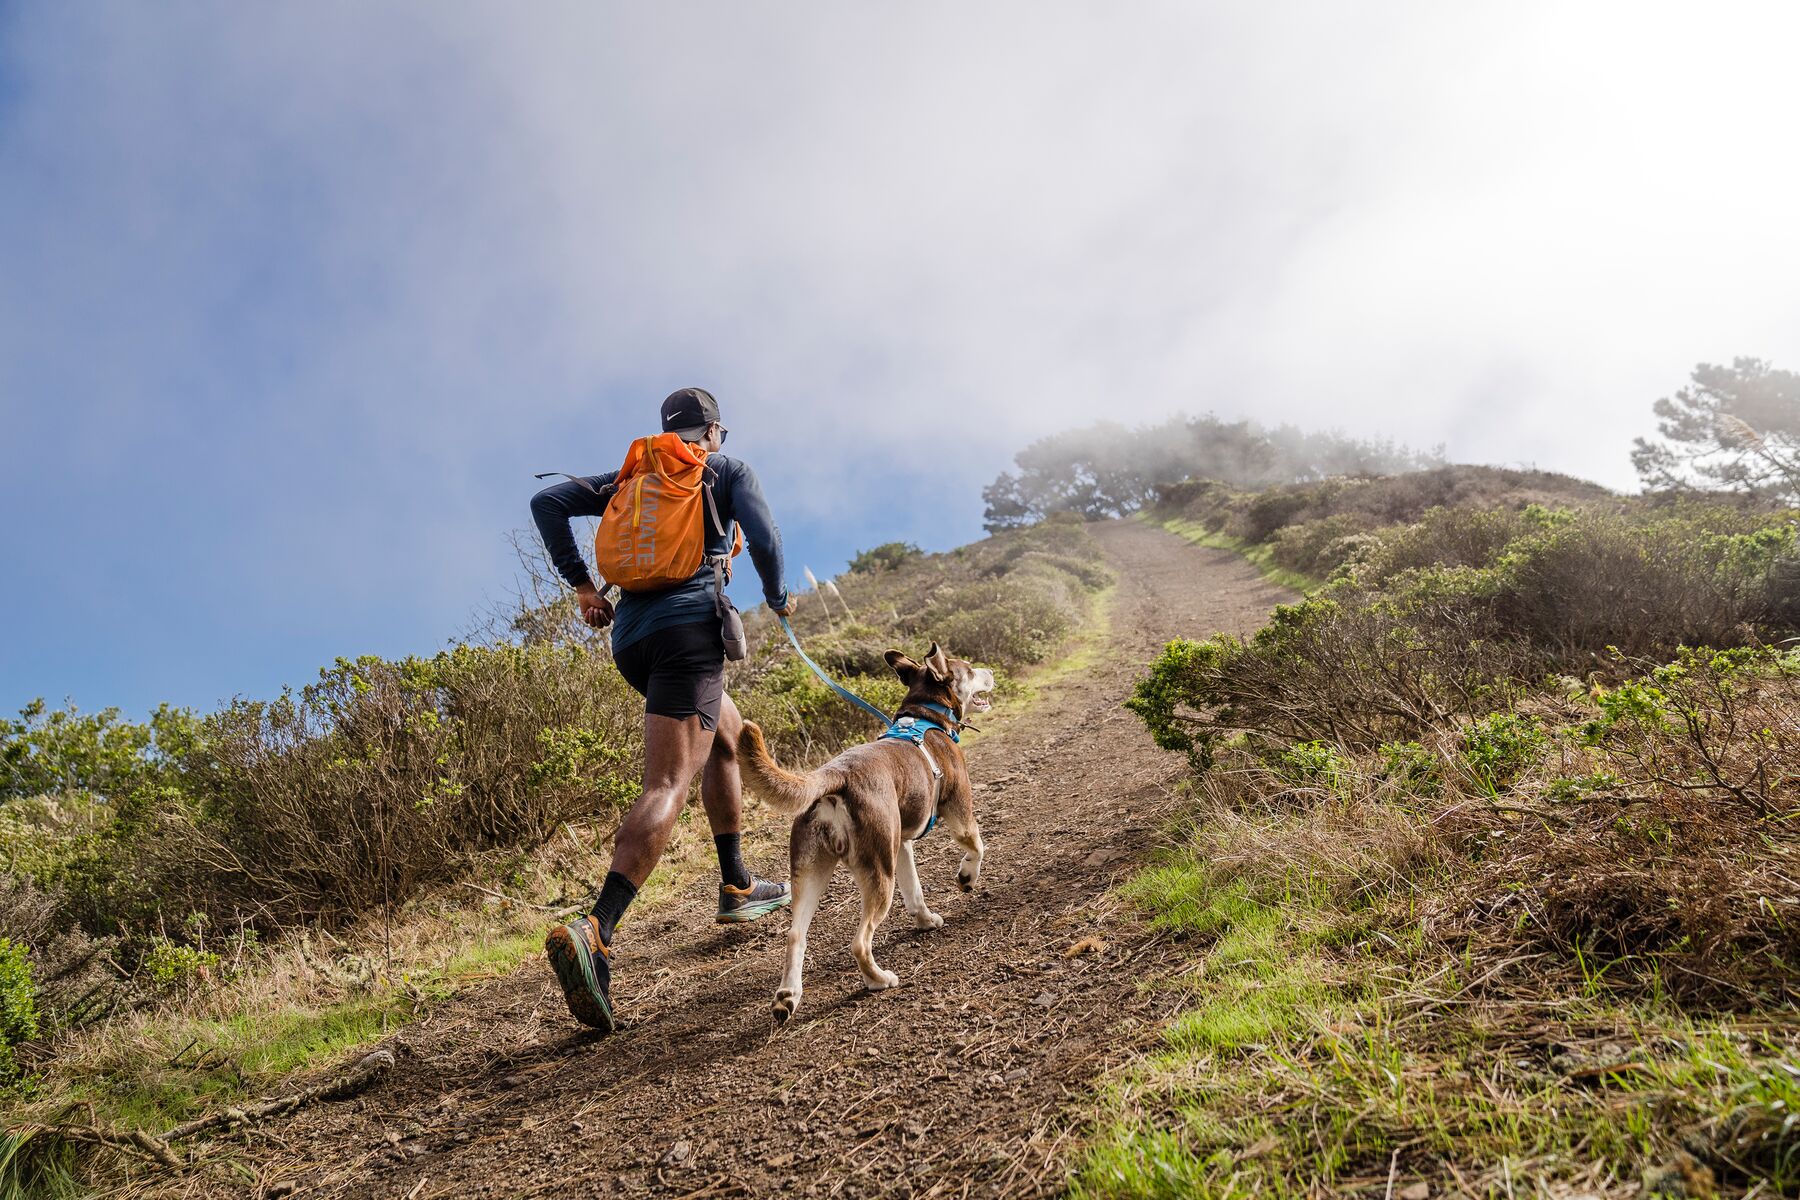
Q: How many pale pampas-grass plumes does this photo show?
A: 2